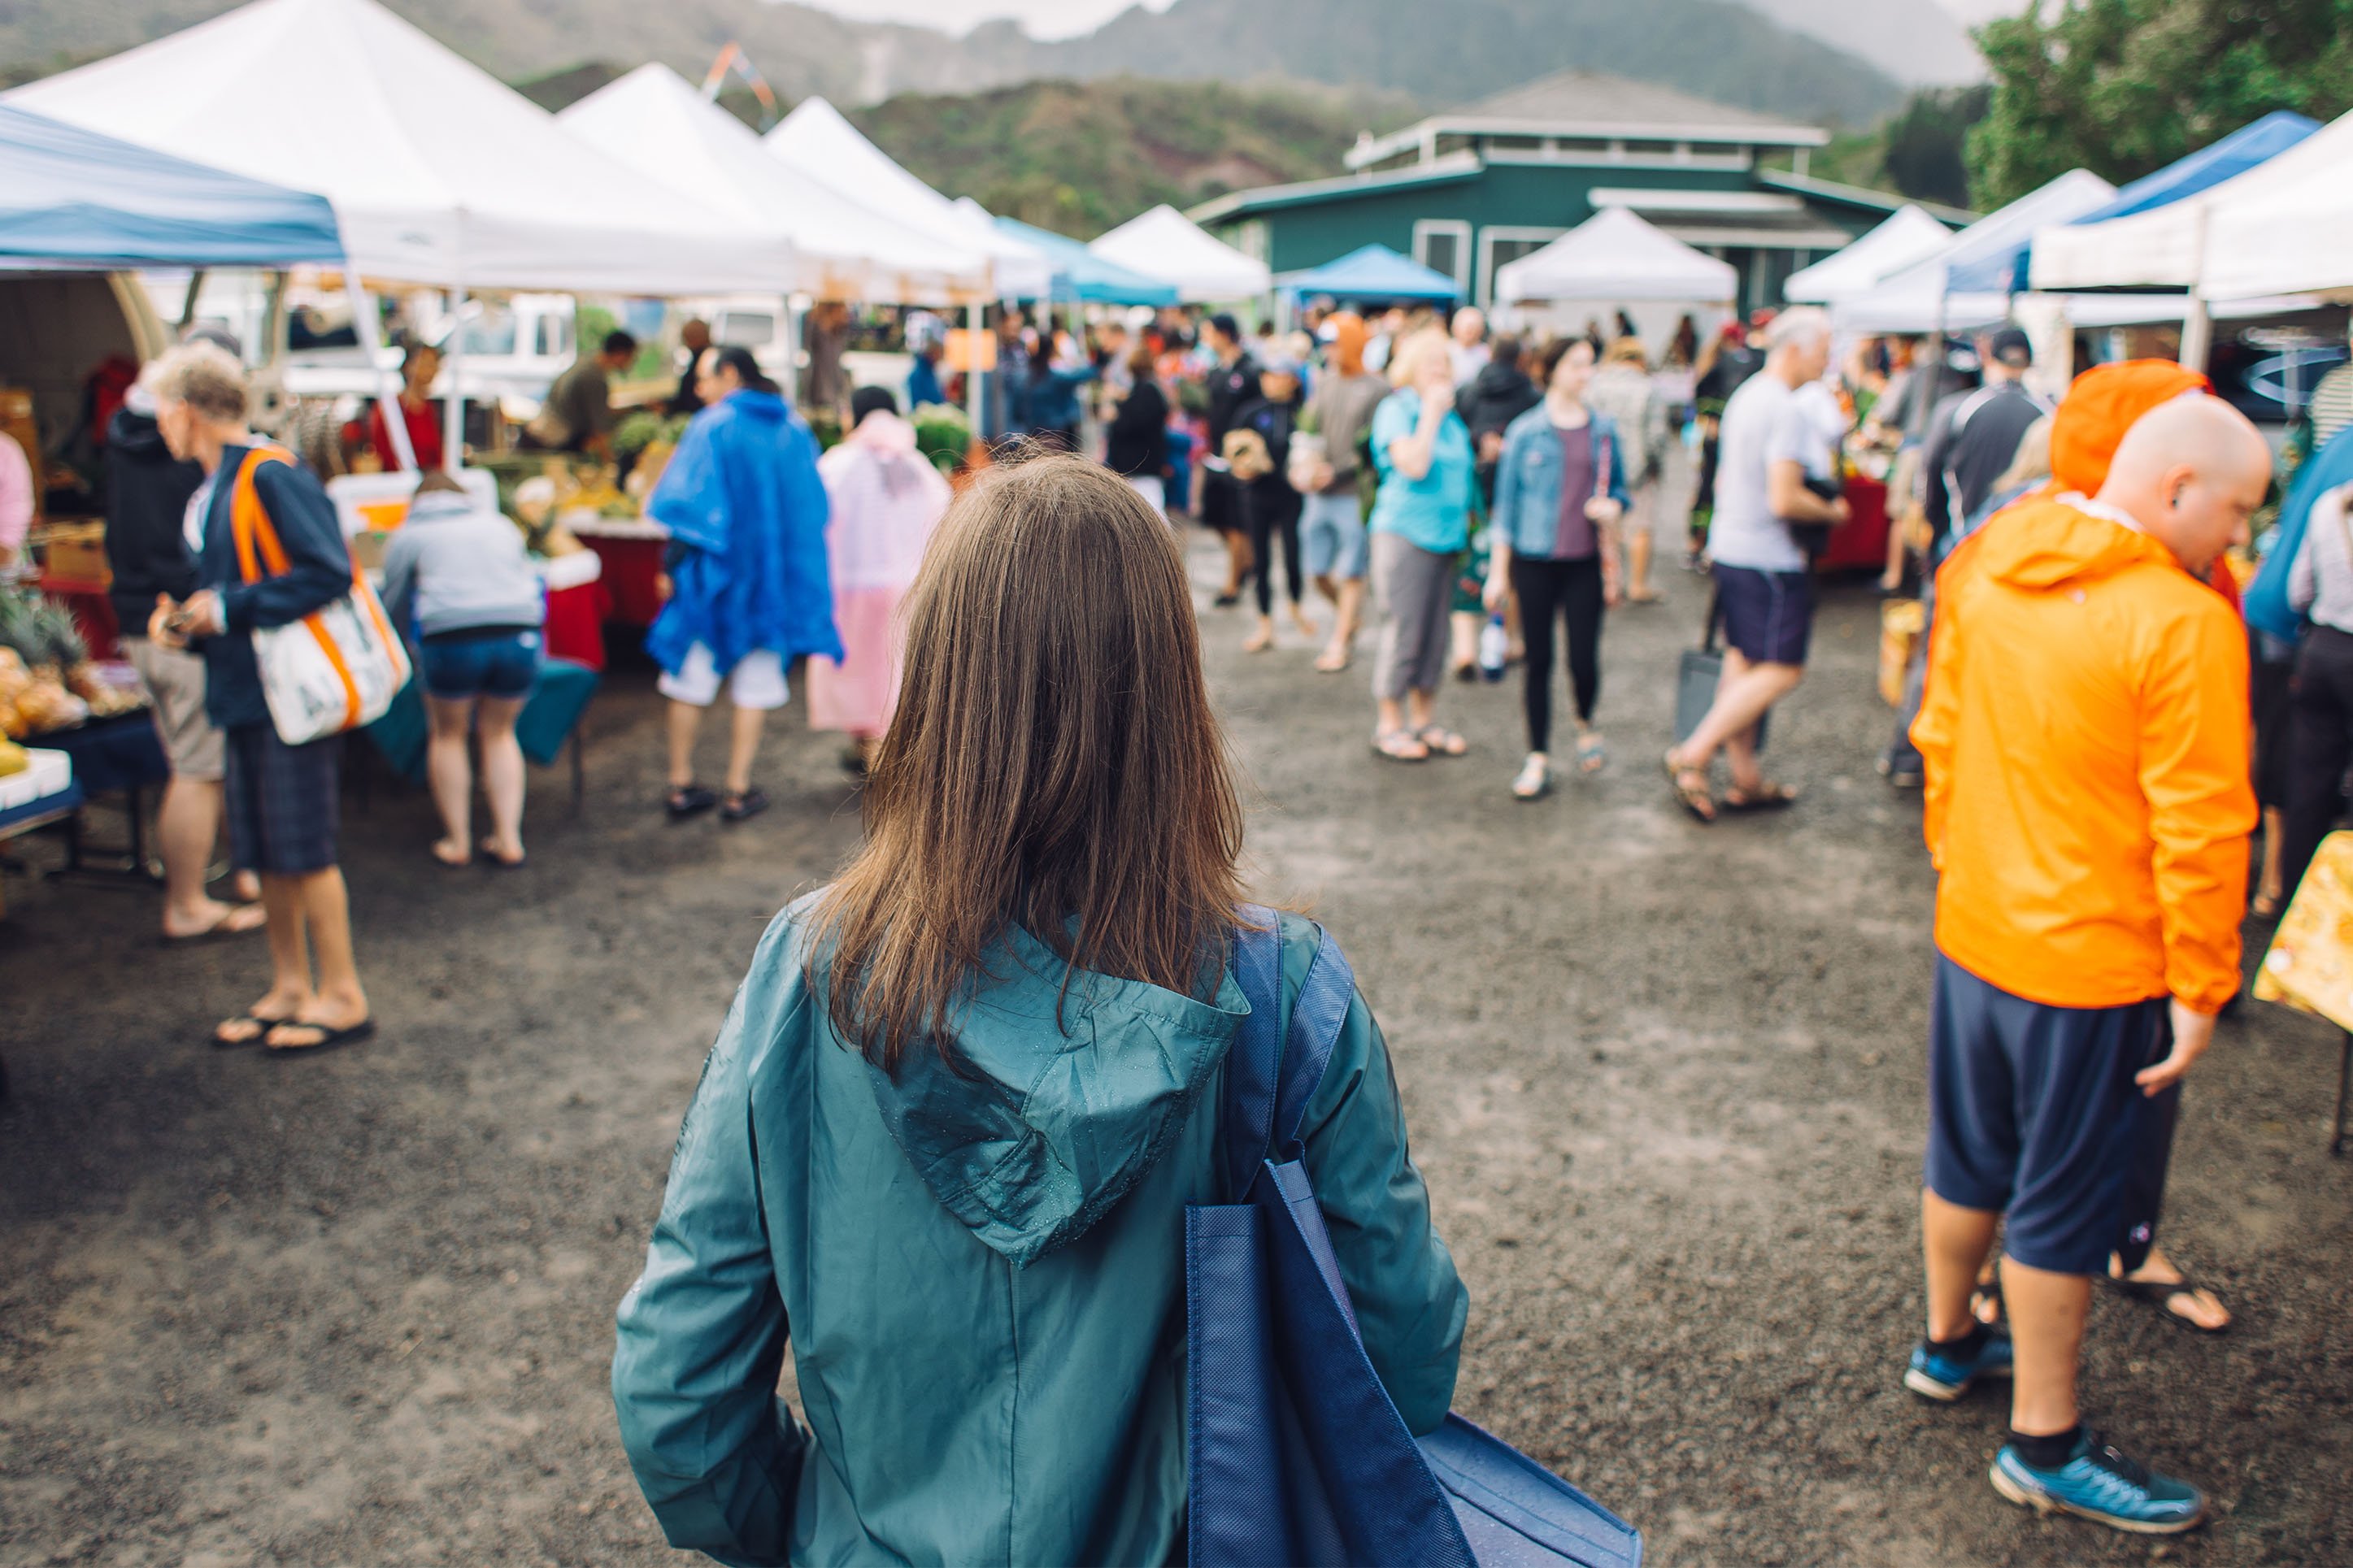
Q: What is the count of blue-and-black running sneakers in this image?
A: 2